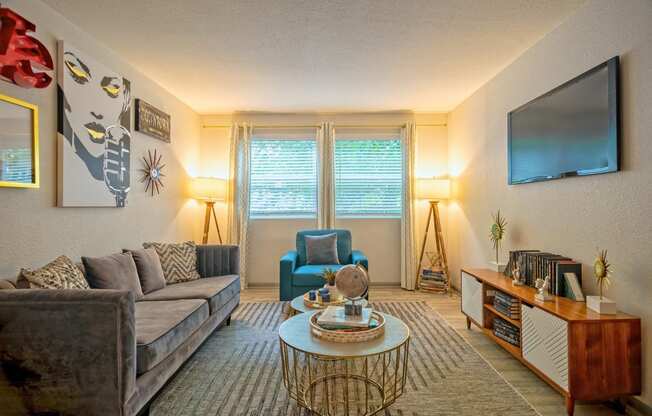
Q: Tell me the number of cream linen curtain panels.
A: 3